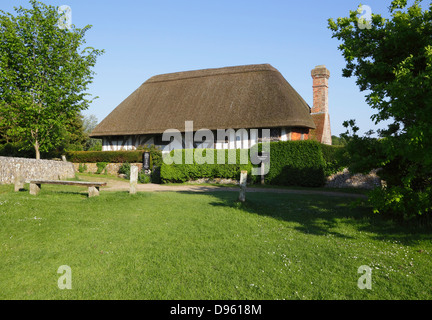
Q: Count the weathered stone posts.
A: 3